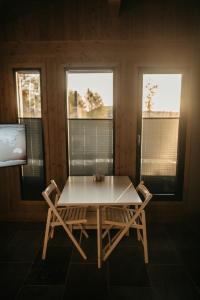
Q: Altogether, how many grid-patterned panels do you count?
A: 3